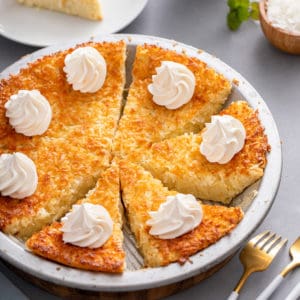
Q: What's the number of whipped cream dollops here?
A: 7